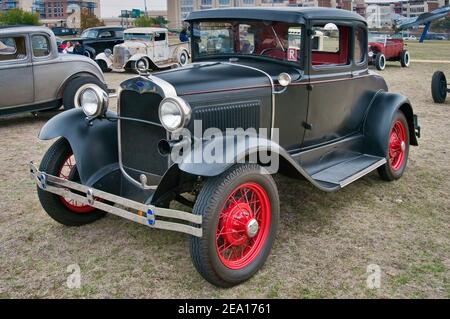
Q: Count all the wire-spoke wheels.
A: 3